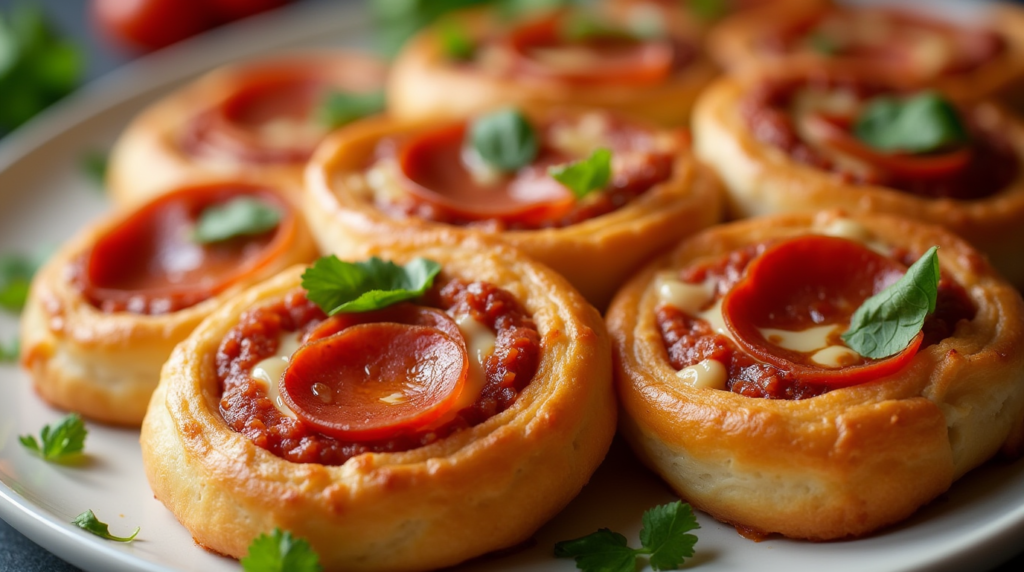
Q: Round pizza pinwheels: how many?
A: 8